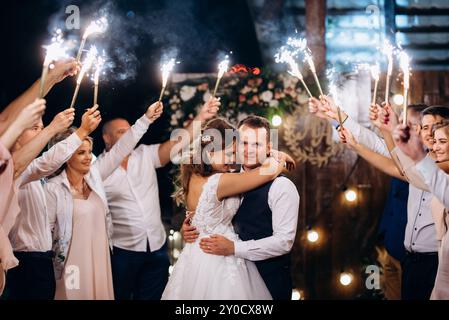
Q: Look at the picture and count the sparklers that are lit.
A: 12